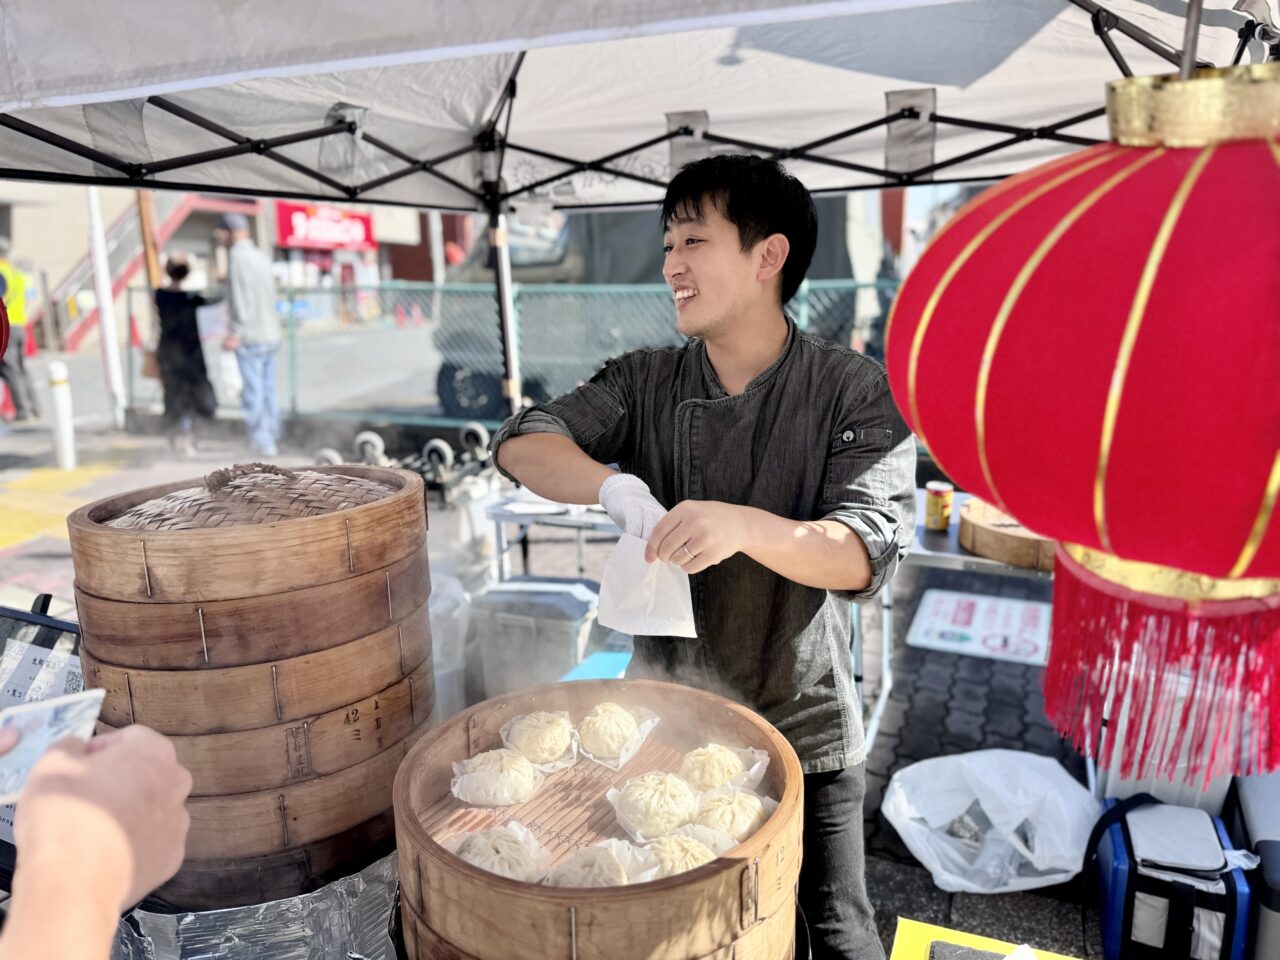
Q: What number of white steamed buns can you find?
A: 9